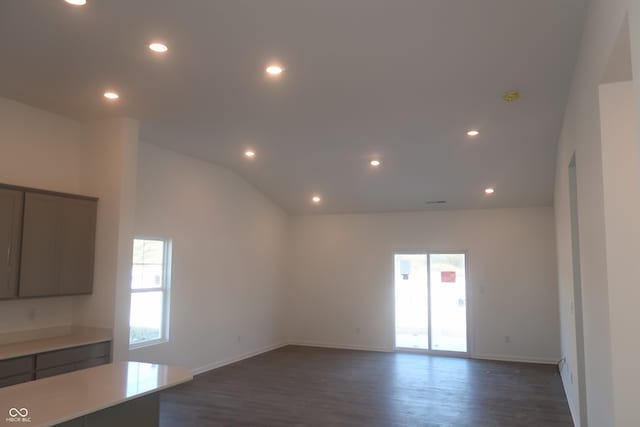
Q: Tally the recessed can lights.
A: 9